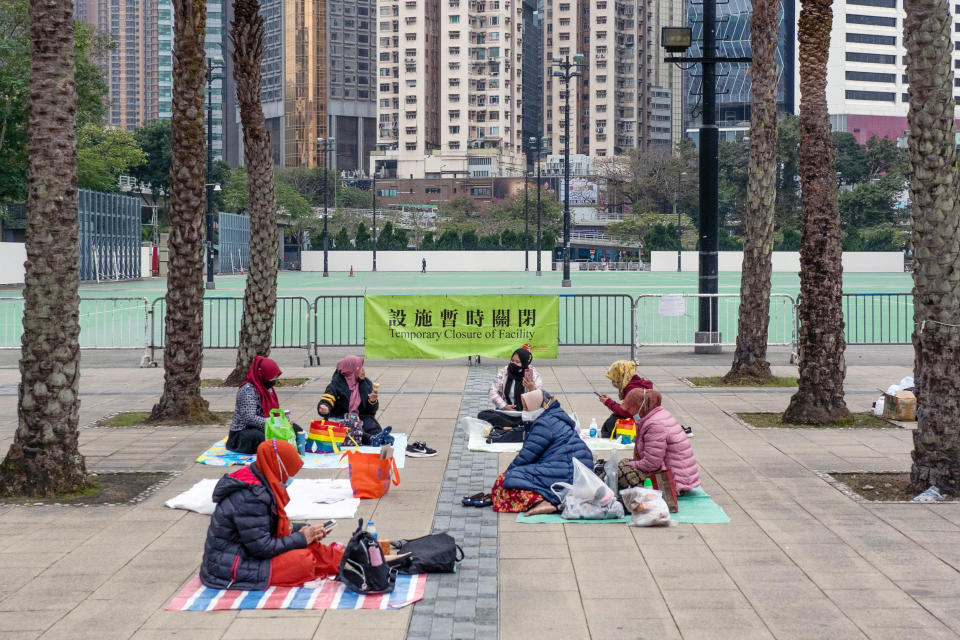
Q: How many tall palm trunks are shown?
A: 6